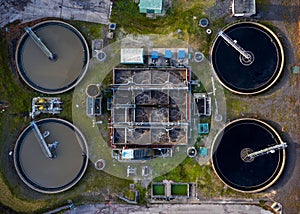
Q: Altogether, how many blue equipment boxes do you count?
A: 3